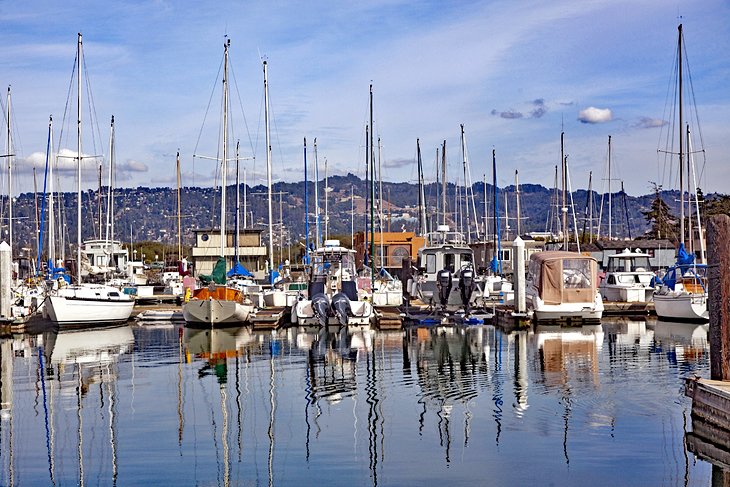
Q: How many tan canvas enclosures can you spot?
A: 1